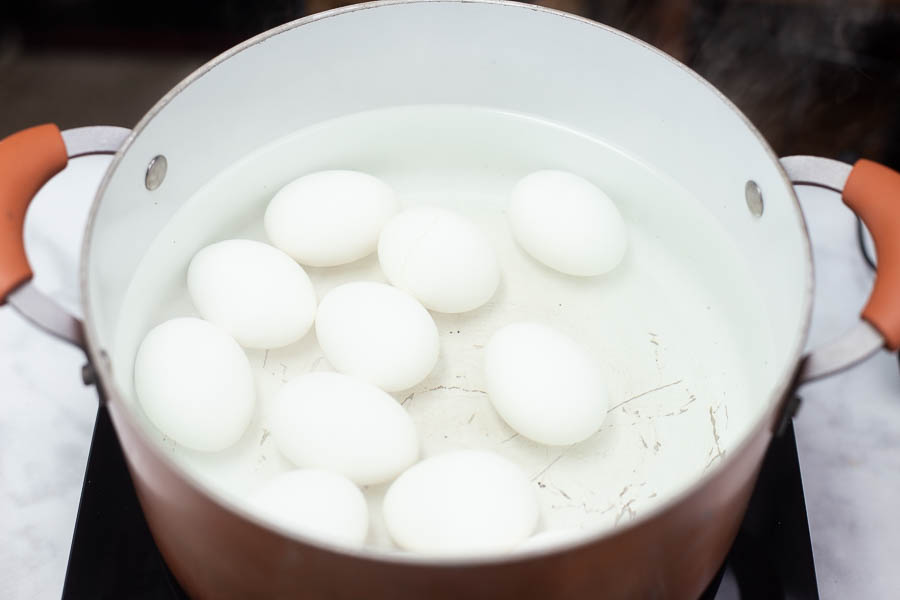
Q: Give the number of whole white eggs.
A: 10